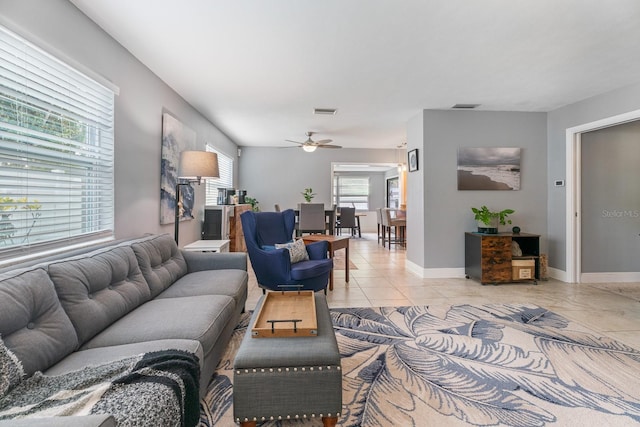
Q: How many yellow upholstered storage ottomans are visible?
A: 0